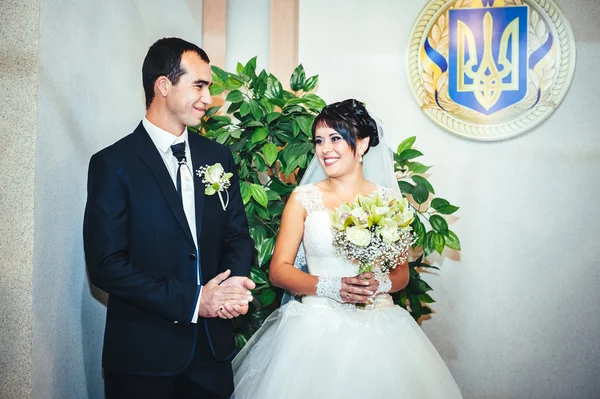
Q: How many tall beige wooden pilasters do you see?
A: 2